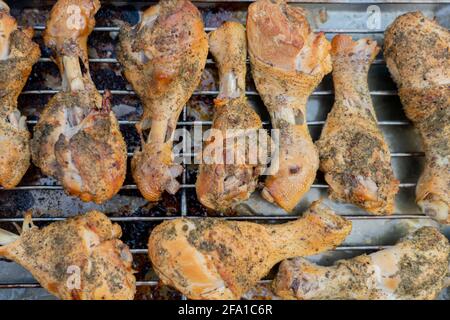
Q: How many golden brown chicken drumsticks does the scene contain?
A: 10